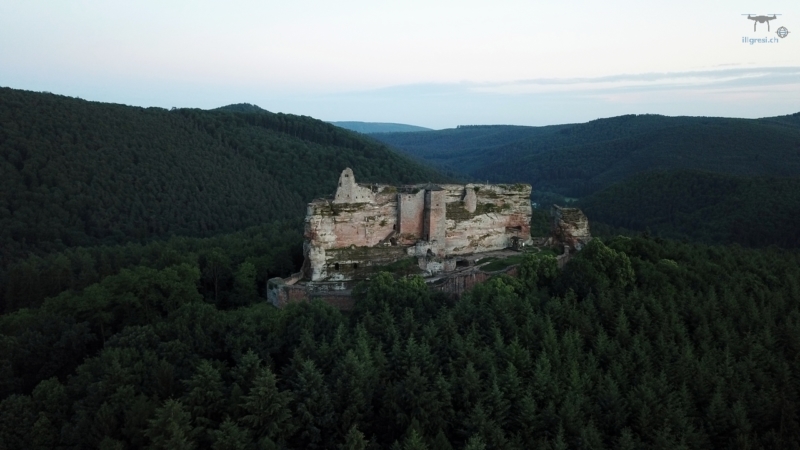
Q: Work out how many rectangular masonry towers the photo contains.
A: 2